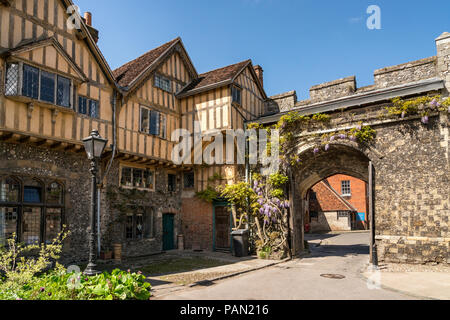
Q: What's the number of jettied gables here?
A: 3